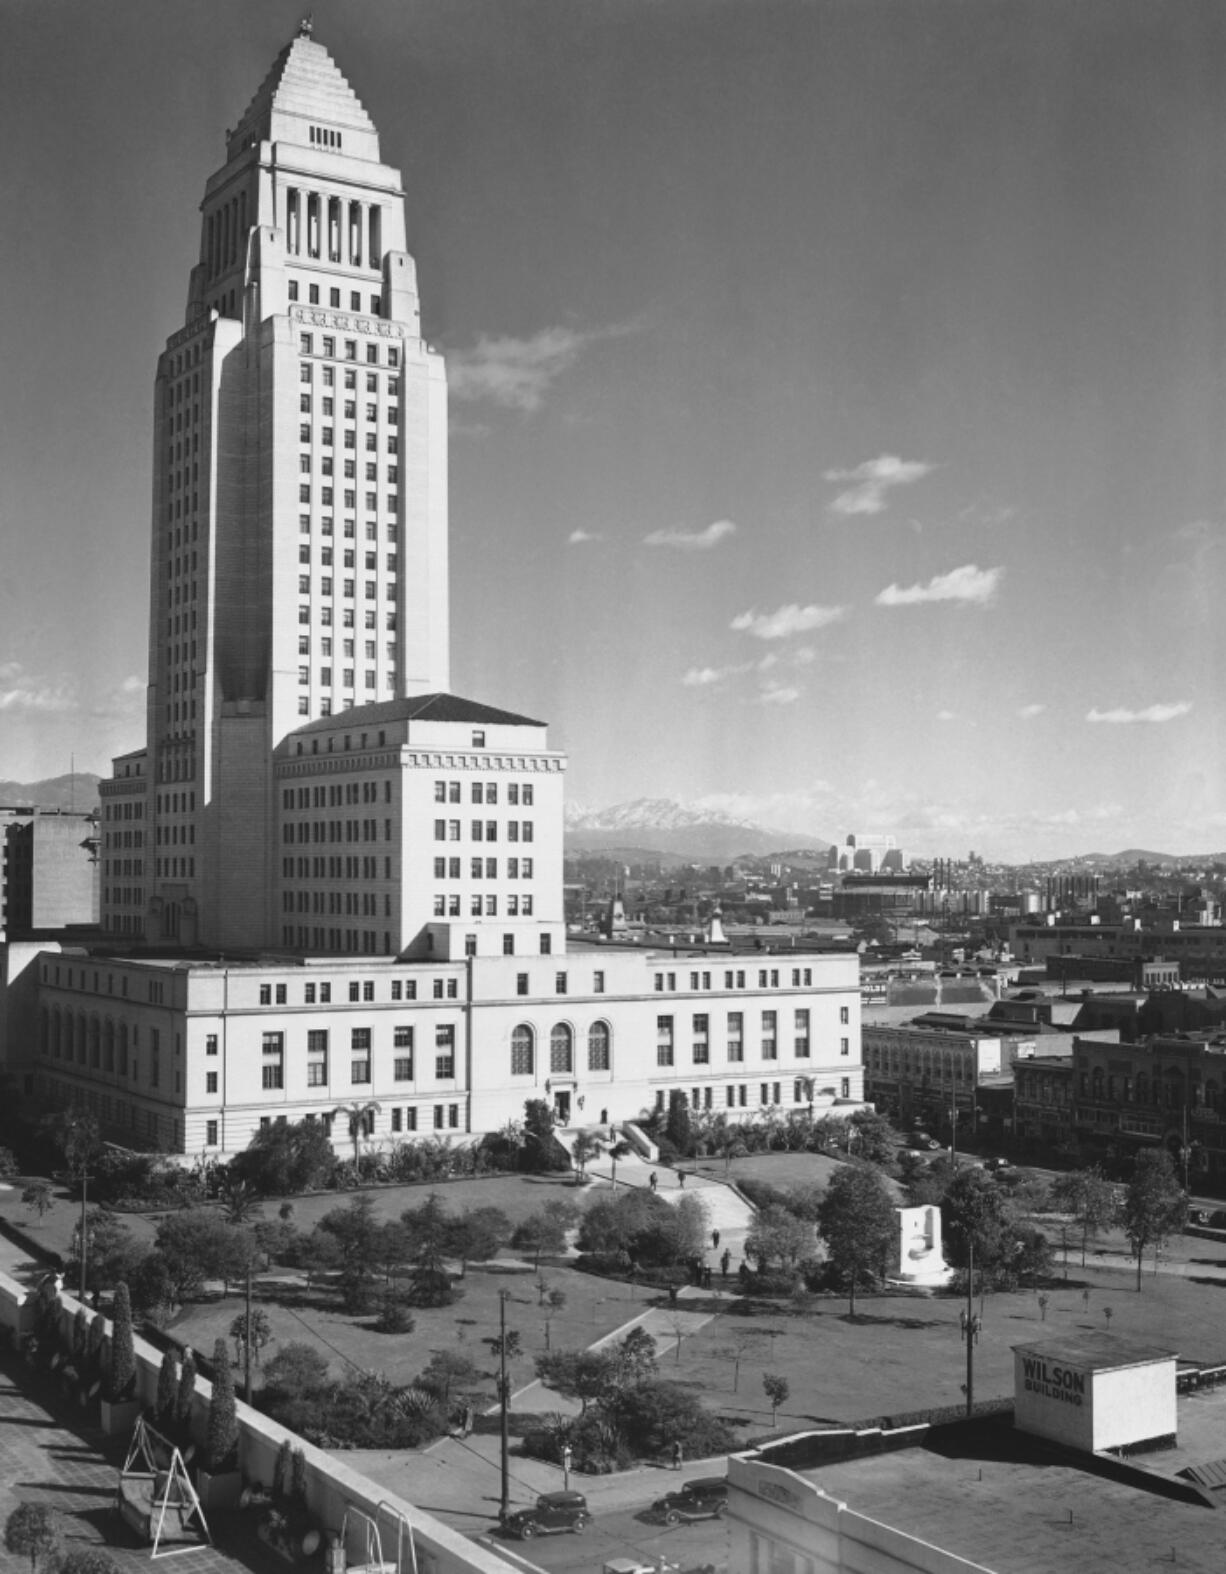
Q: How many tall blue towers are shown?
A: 0